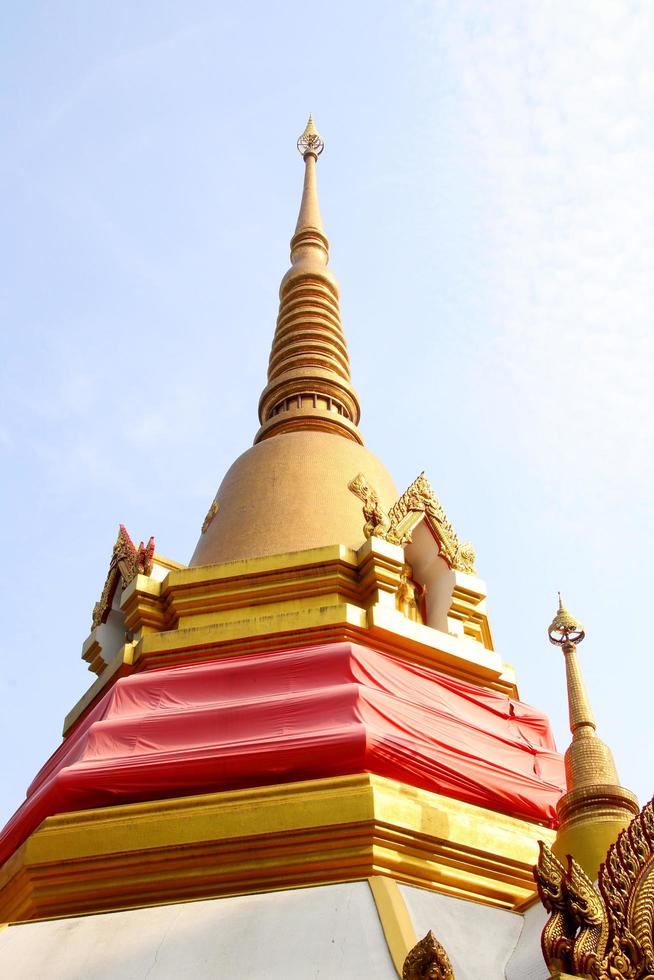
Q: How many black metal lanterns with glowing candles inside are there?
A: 0